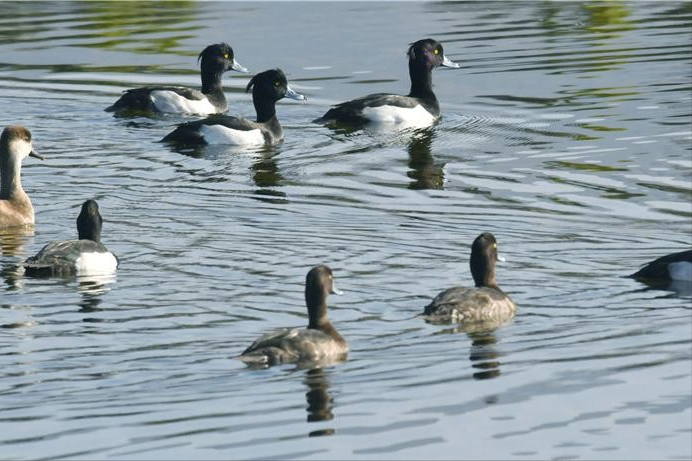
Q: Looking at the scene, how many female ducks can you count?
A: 3